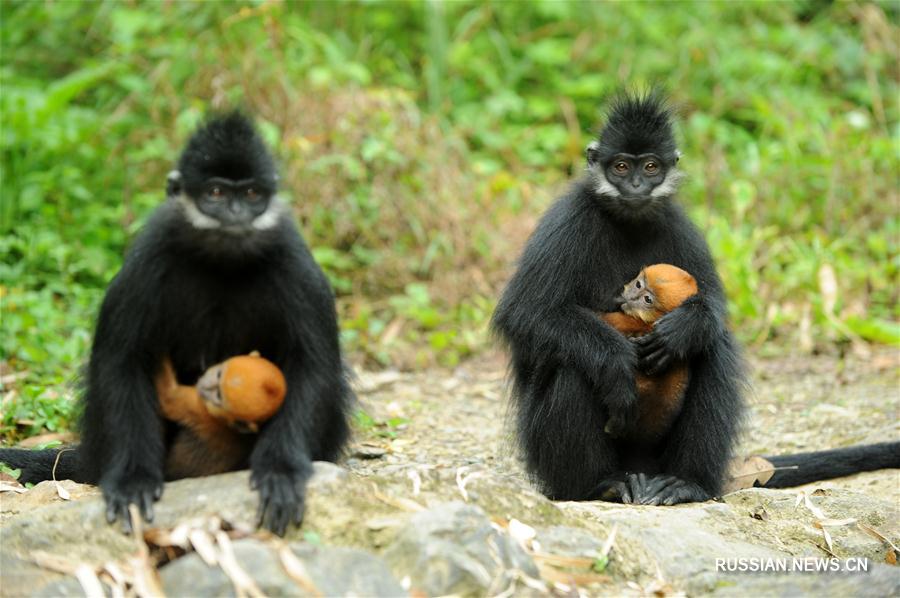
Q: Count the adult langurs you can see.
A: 2